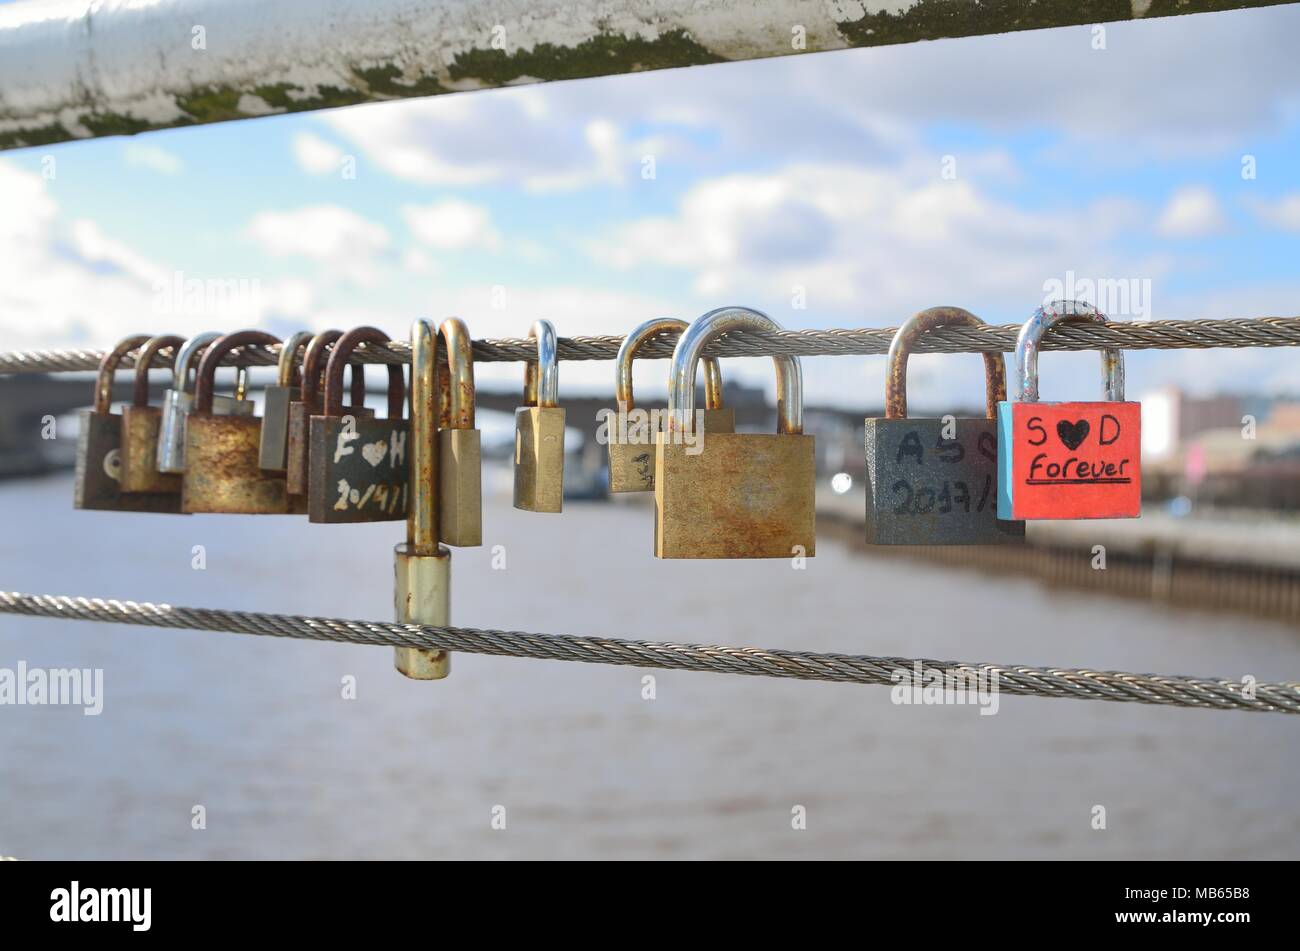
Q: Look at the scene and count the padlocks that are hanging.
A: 14